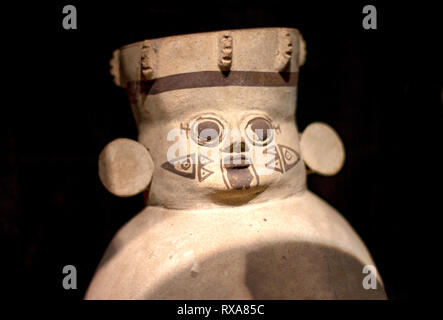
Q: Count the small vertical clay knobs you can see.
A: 5